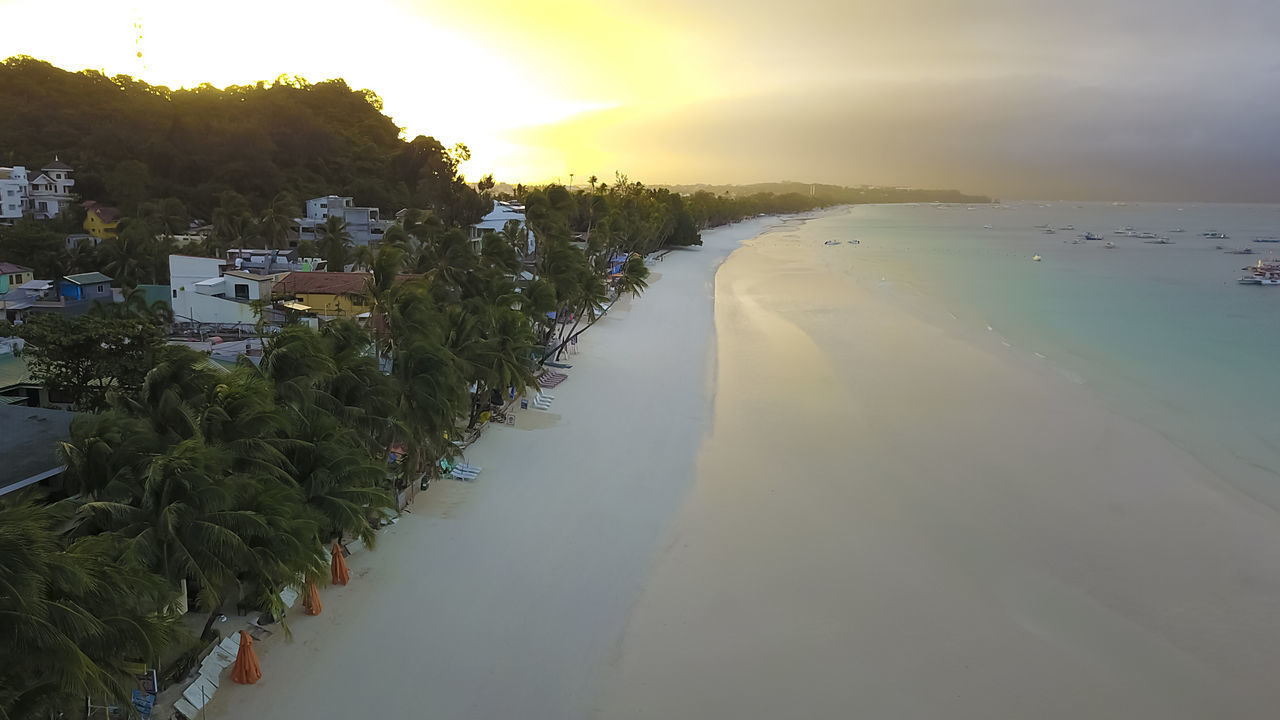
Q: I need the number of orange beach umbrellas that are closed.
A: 3